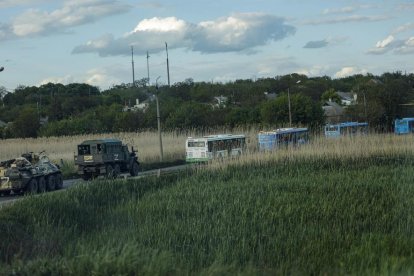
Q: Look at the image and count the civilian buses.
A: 4